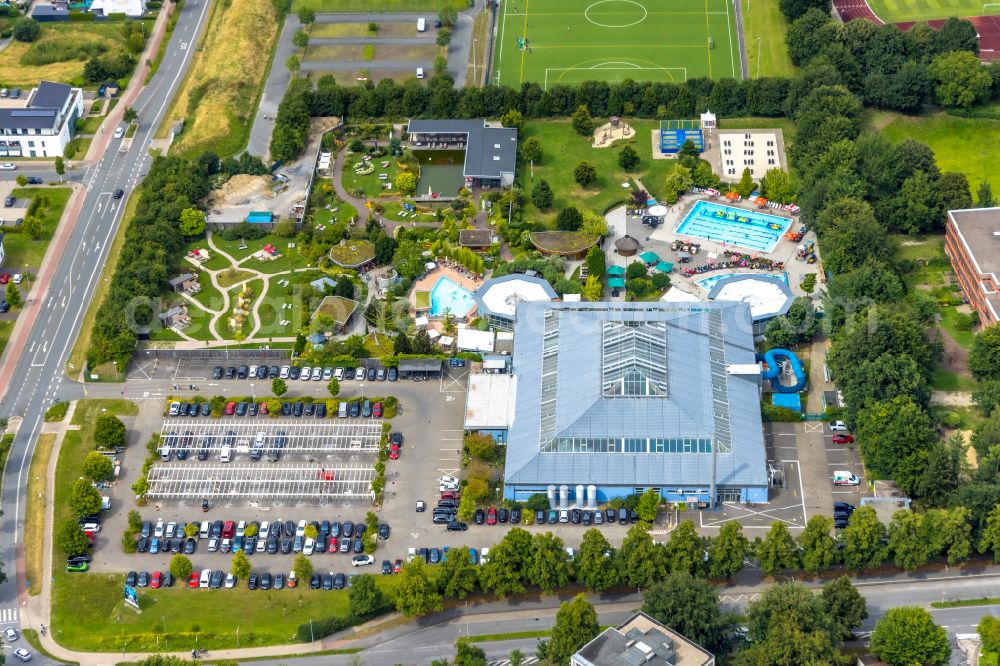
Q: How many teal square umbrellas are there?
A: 4